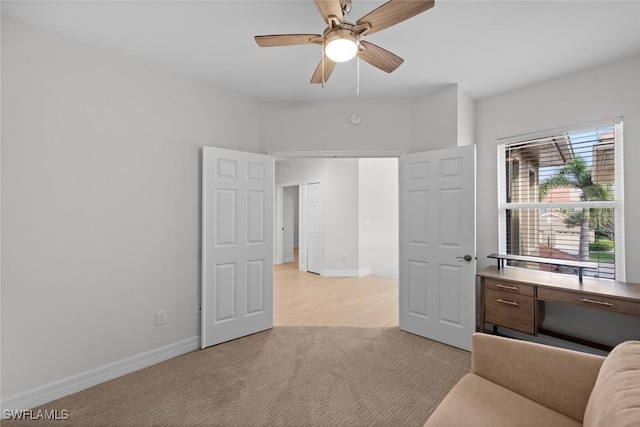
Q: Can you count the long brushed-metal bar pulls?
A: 3